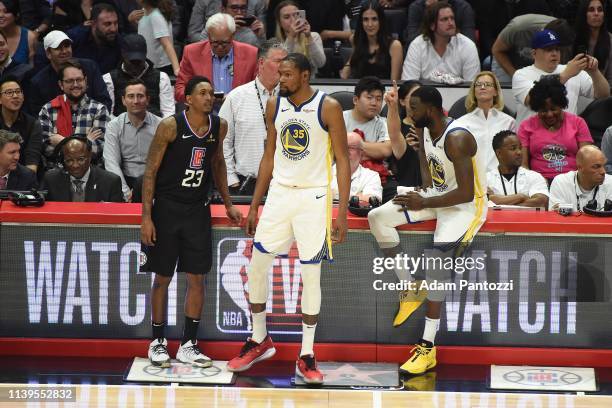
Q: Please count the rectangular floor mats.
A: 3